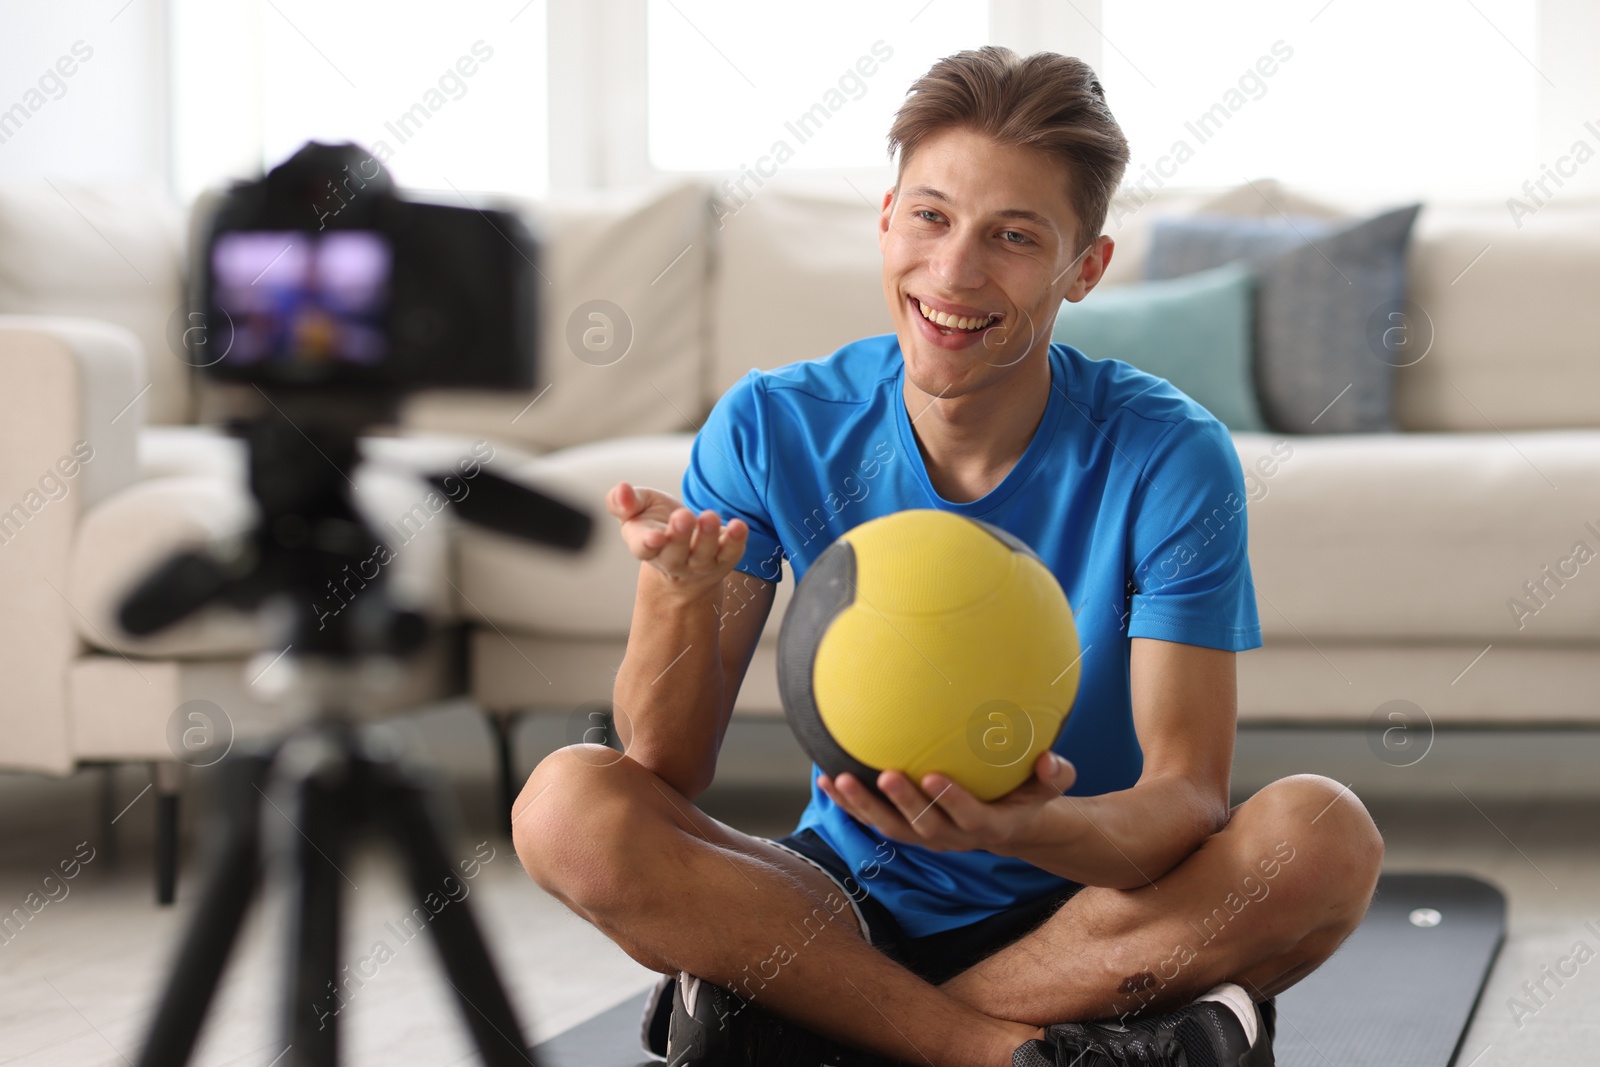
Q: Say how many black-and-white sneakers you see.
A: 2